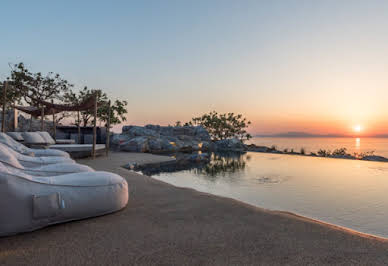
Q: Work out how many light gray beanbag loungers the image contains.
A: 4